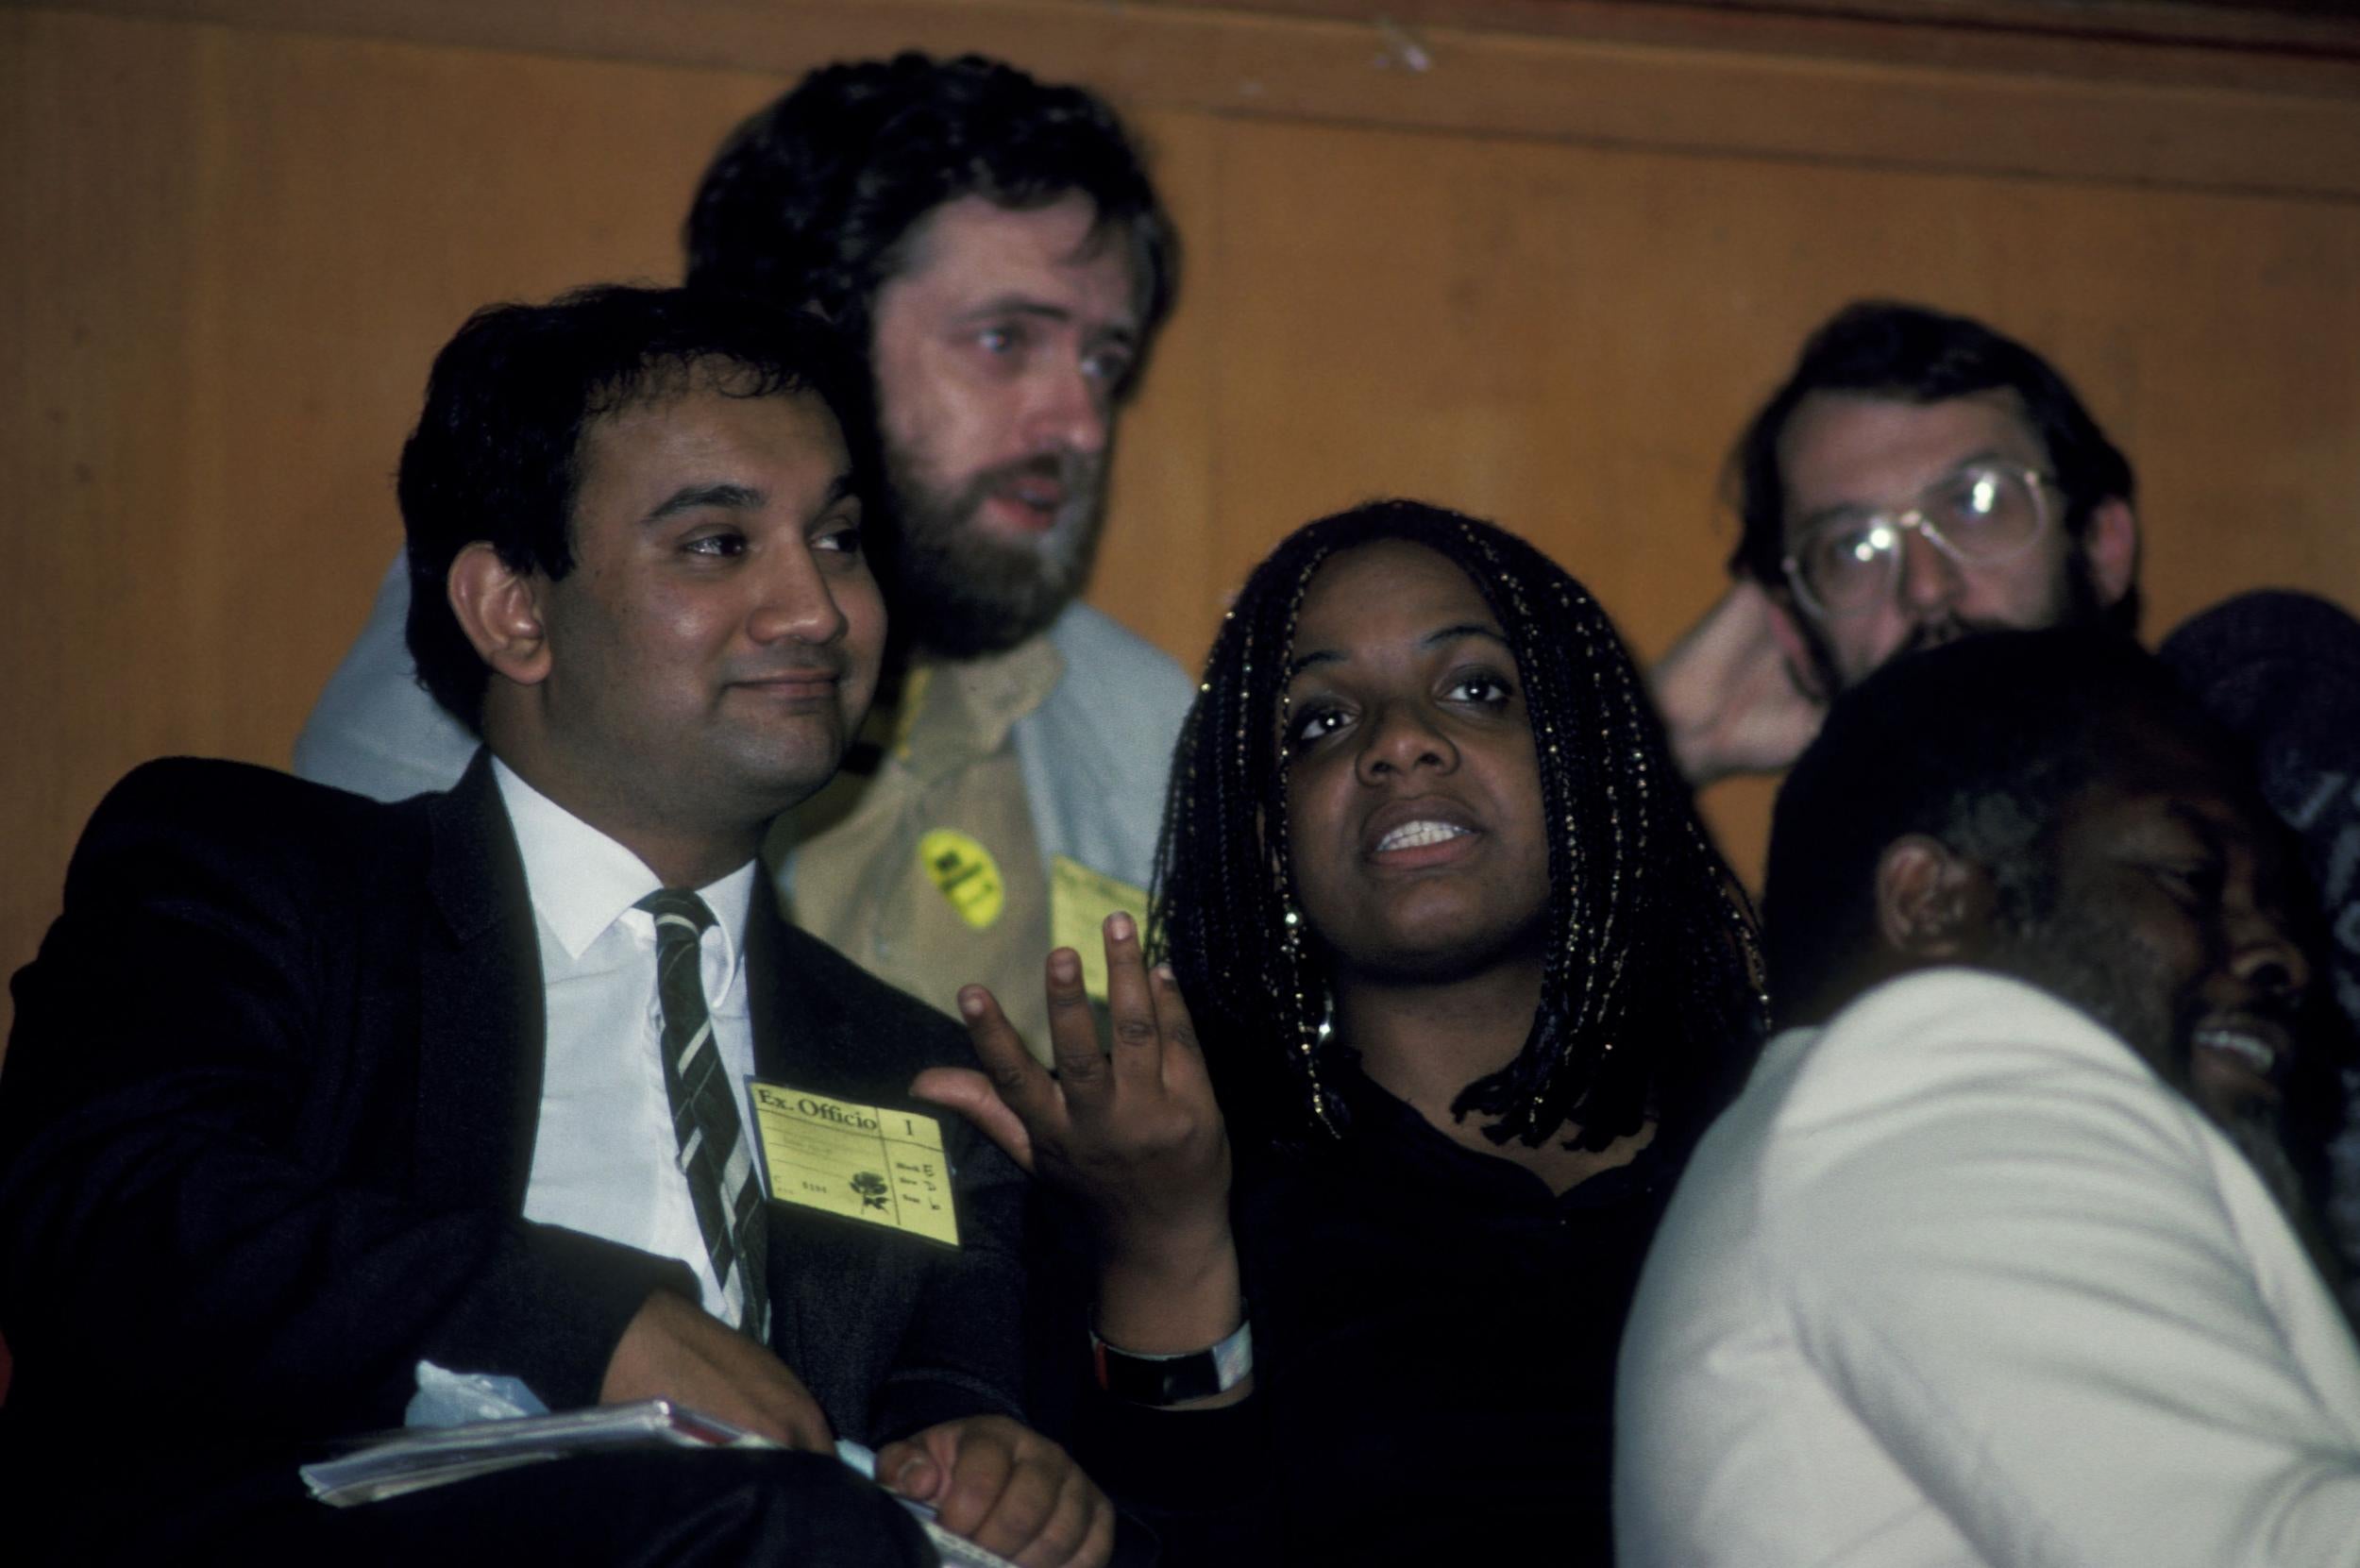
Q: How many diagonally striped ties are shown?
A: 1